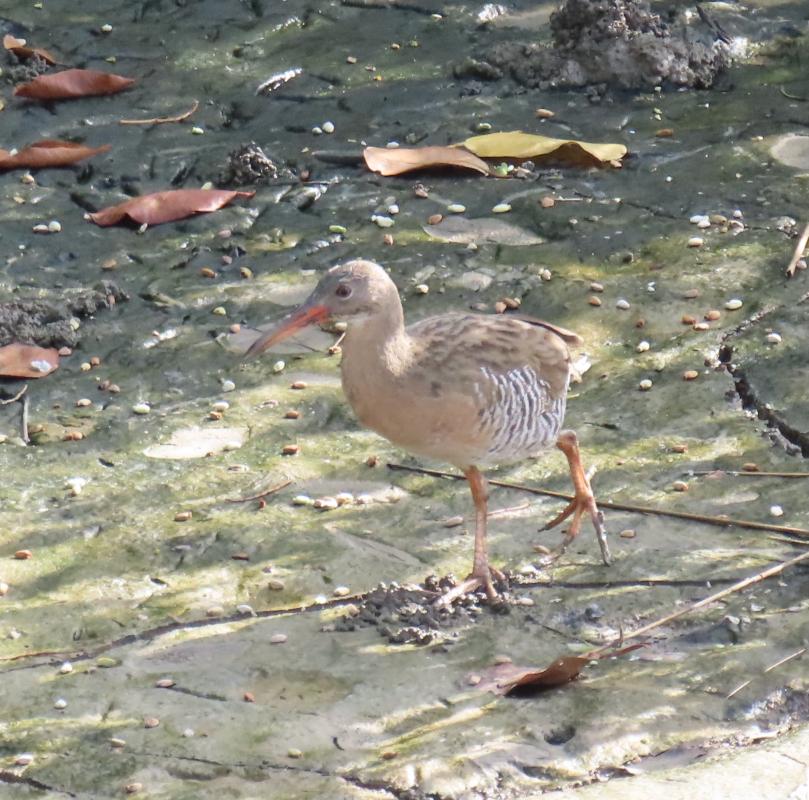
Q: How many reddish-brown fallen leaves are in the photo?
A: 7